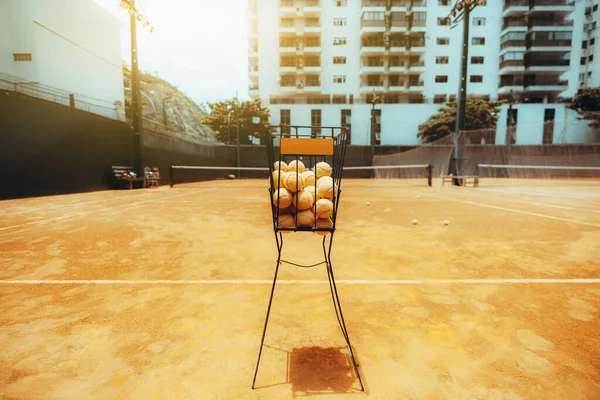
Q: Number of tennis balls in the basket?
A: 14